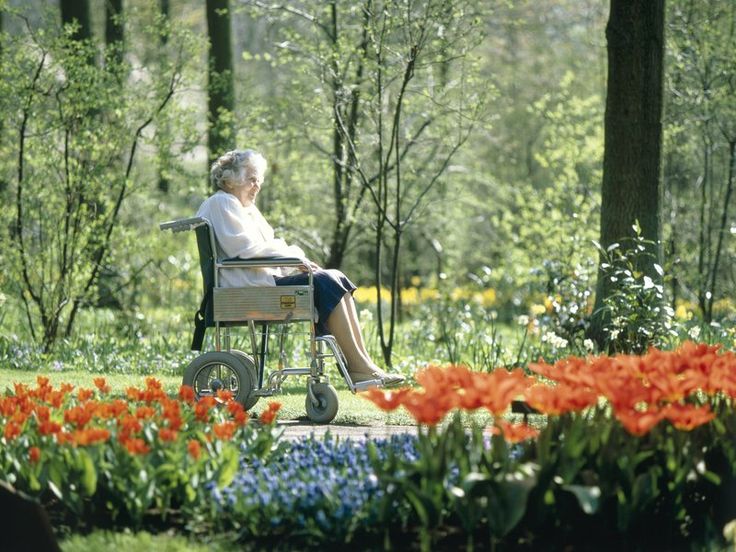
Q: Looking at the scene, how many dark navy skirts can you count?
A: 1